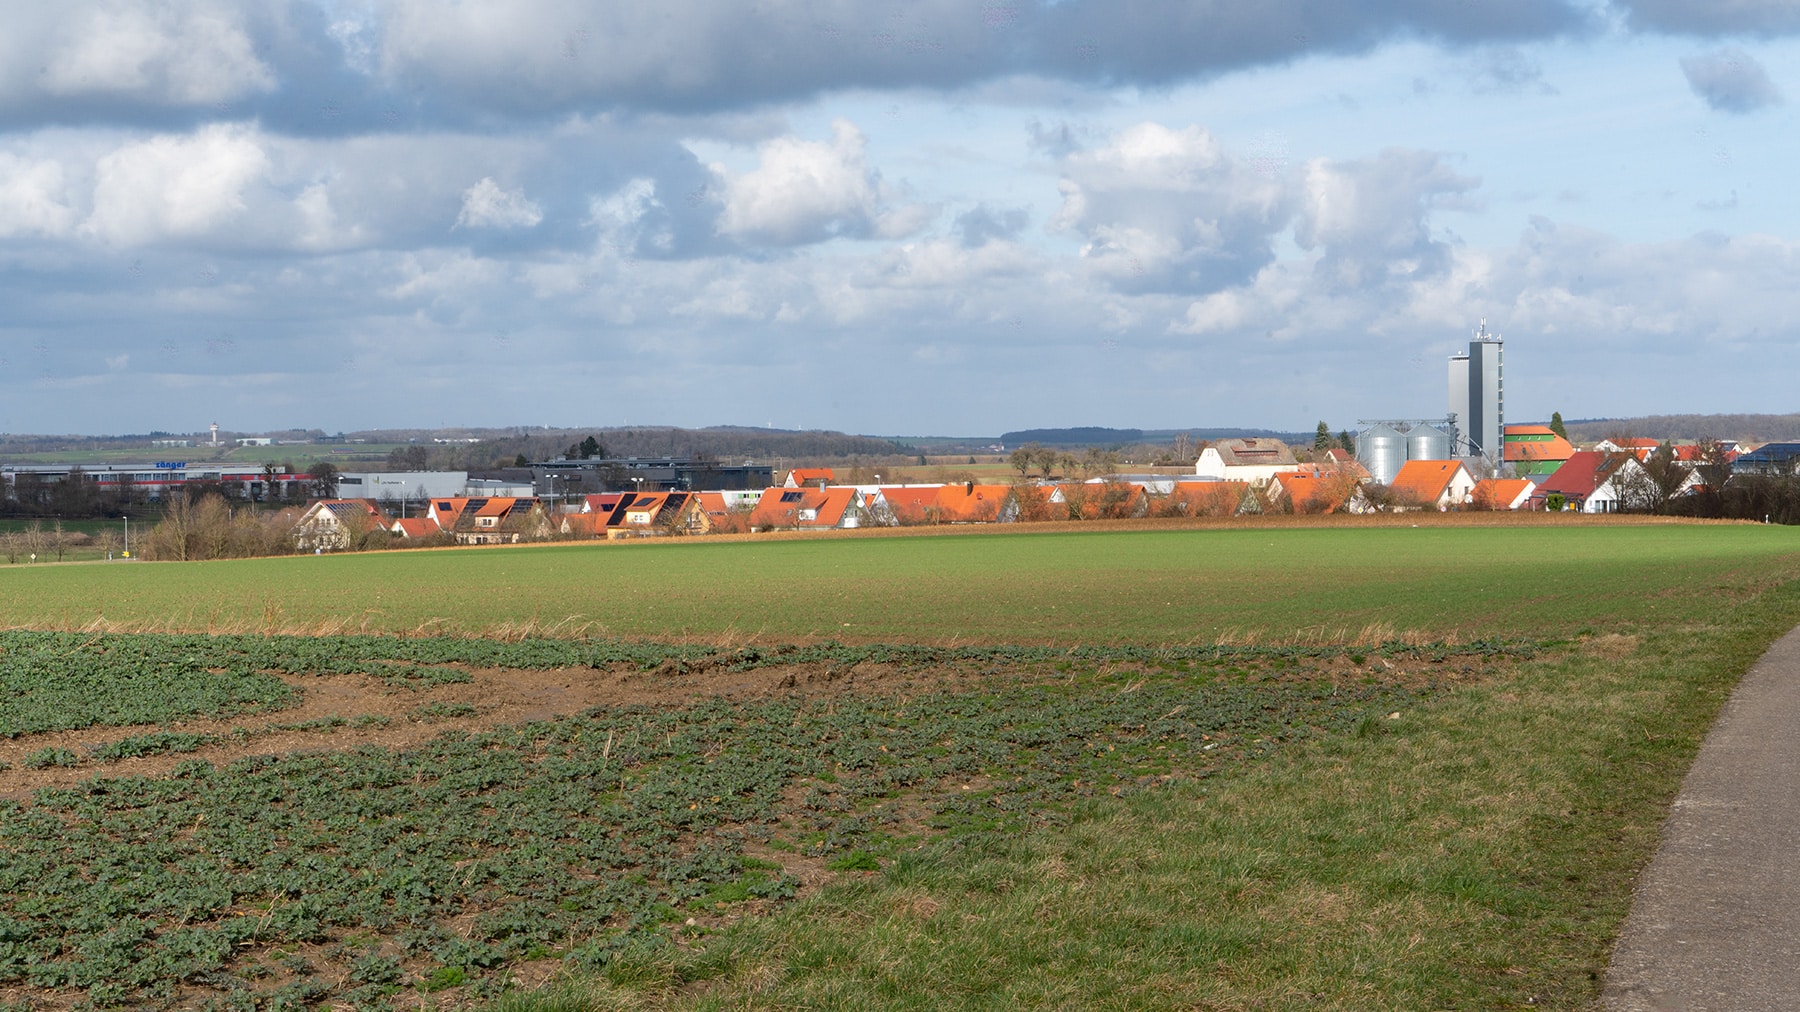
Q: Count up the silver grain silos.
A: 2